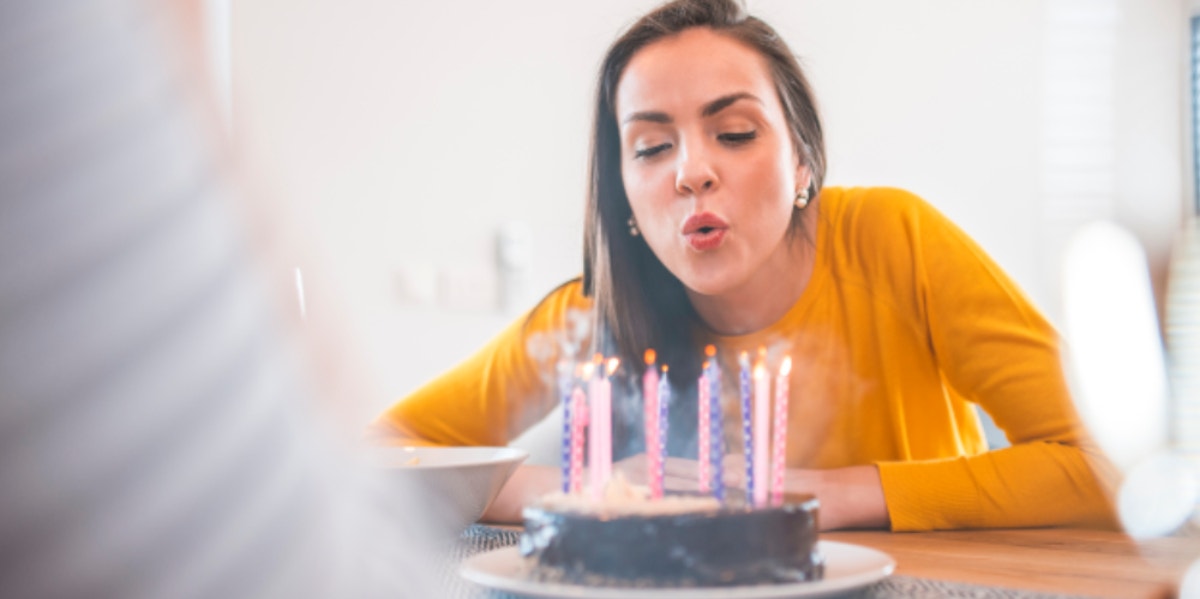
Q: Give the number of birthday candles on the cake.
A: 11